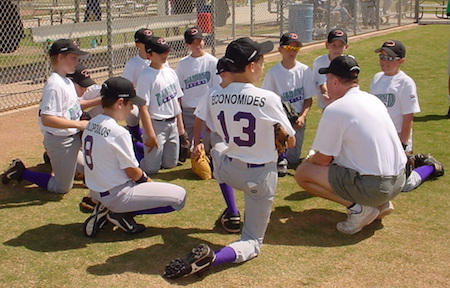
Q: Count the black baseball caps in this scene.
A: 12